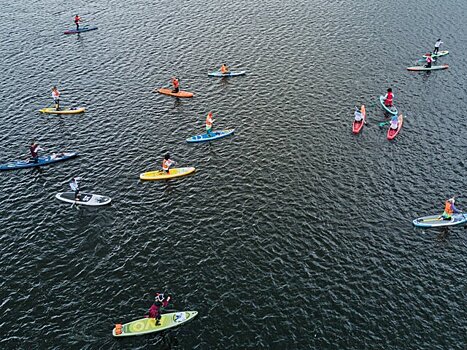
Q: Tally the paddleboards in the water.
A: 15